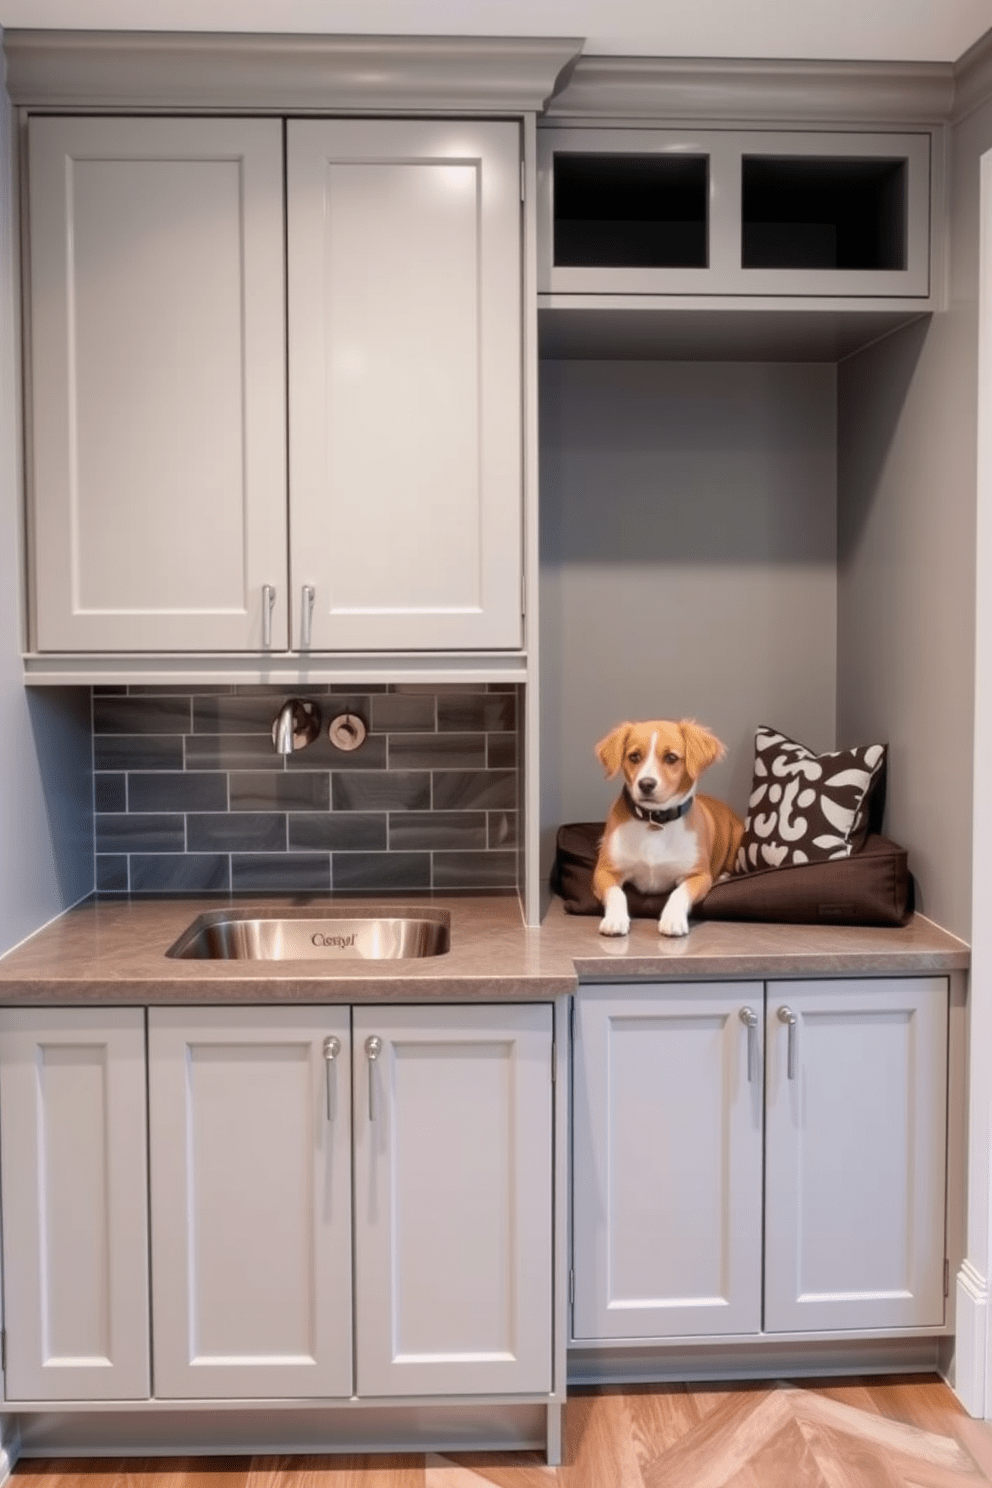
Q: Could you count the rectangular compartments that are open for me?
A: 2